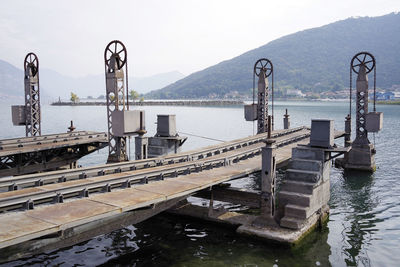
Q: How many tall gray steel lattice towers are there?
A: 4